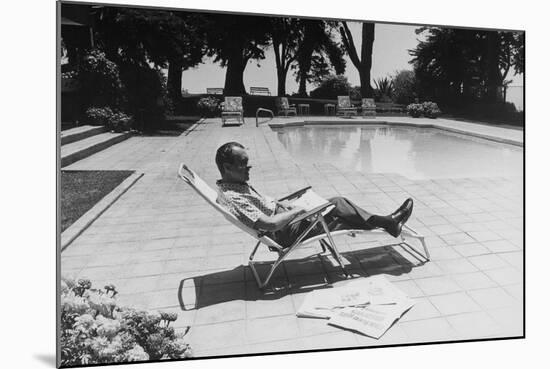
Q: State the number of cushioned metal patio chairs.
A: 4